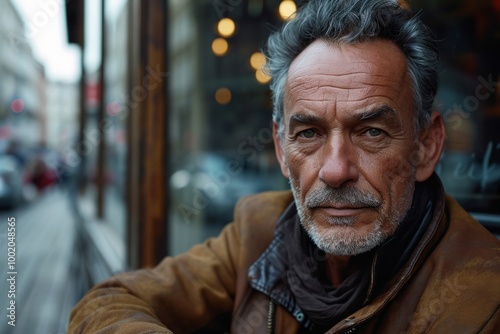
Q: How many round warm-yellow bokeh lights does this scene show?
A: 6